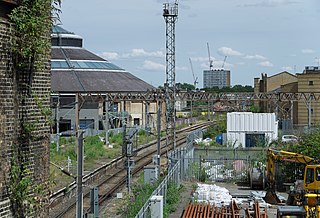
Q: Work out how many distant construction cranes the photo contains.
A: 3